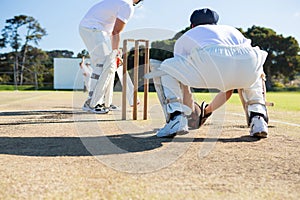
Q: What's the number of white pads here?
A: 4